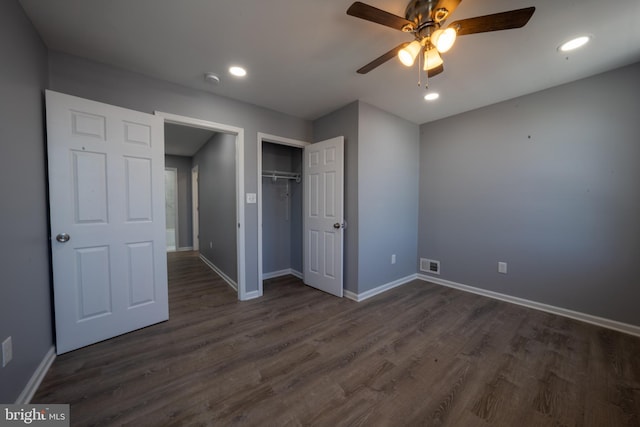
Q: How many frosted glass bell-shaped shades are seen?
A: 3